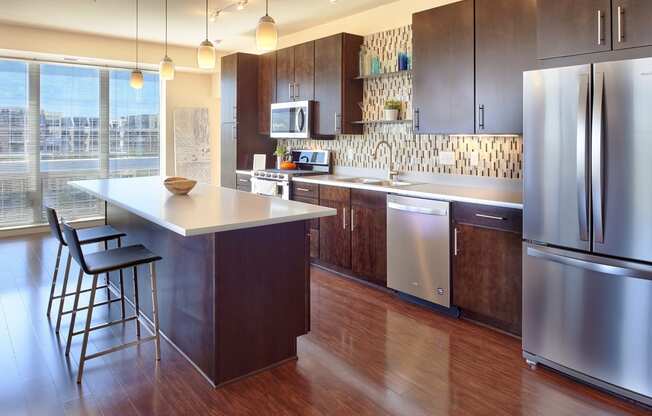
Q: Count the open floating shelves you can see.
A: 2